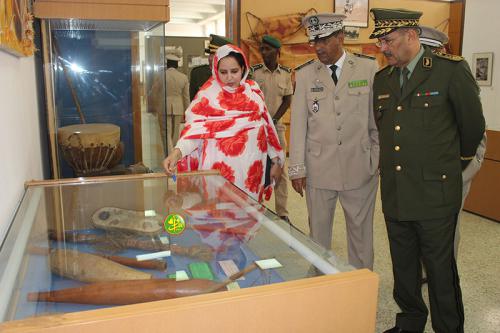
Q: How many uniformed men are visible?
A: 6